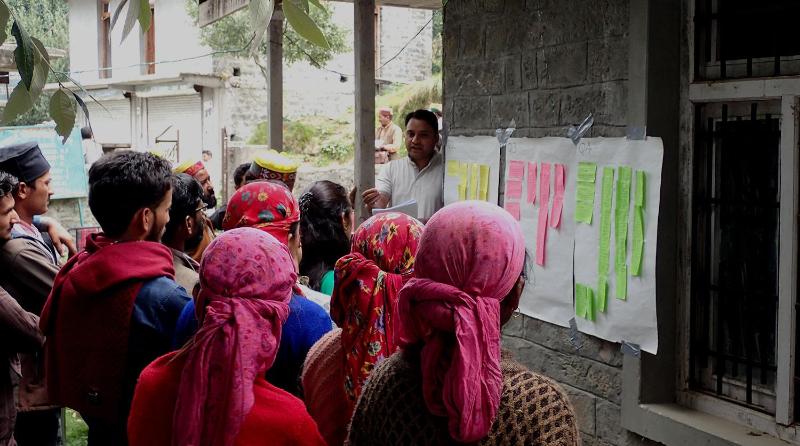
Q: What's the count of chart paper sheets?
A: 3